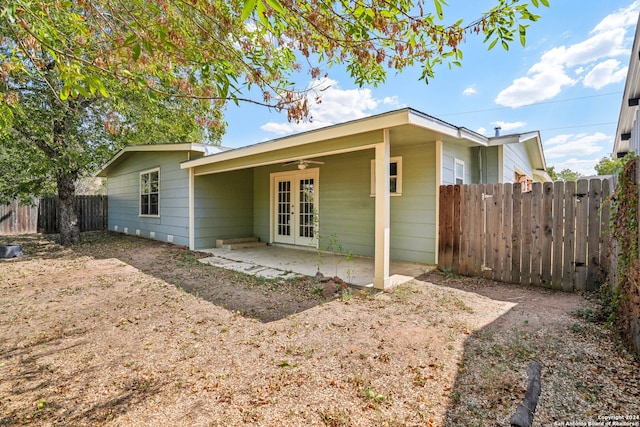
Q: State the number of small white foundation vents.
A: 5